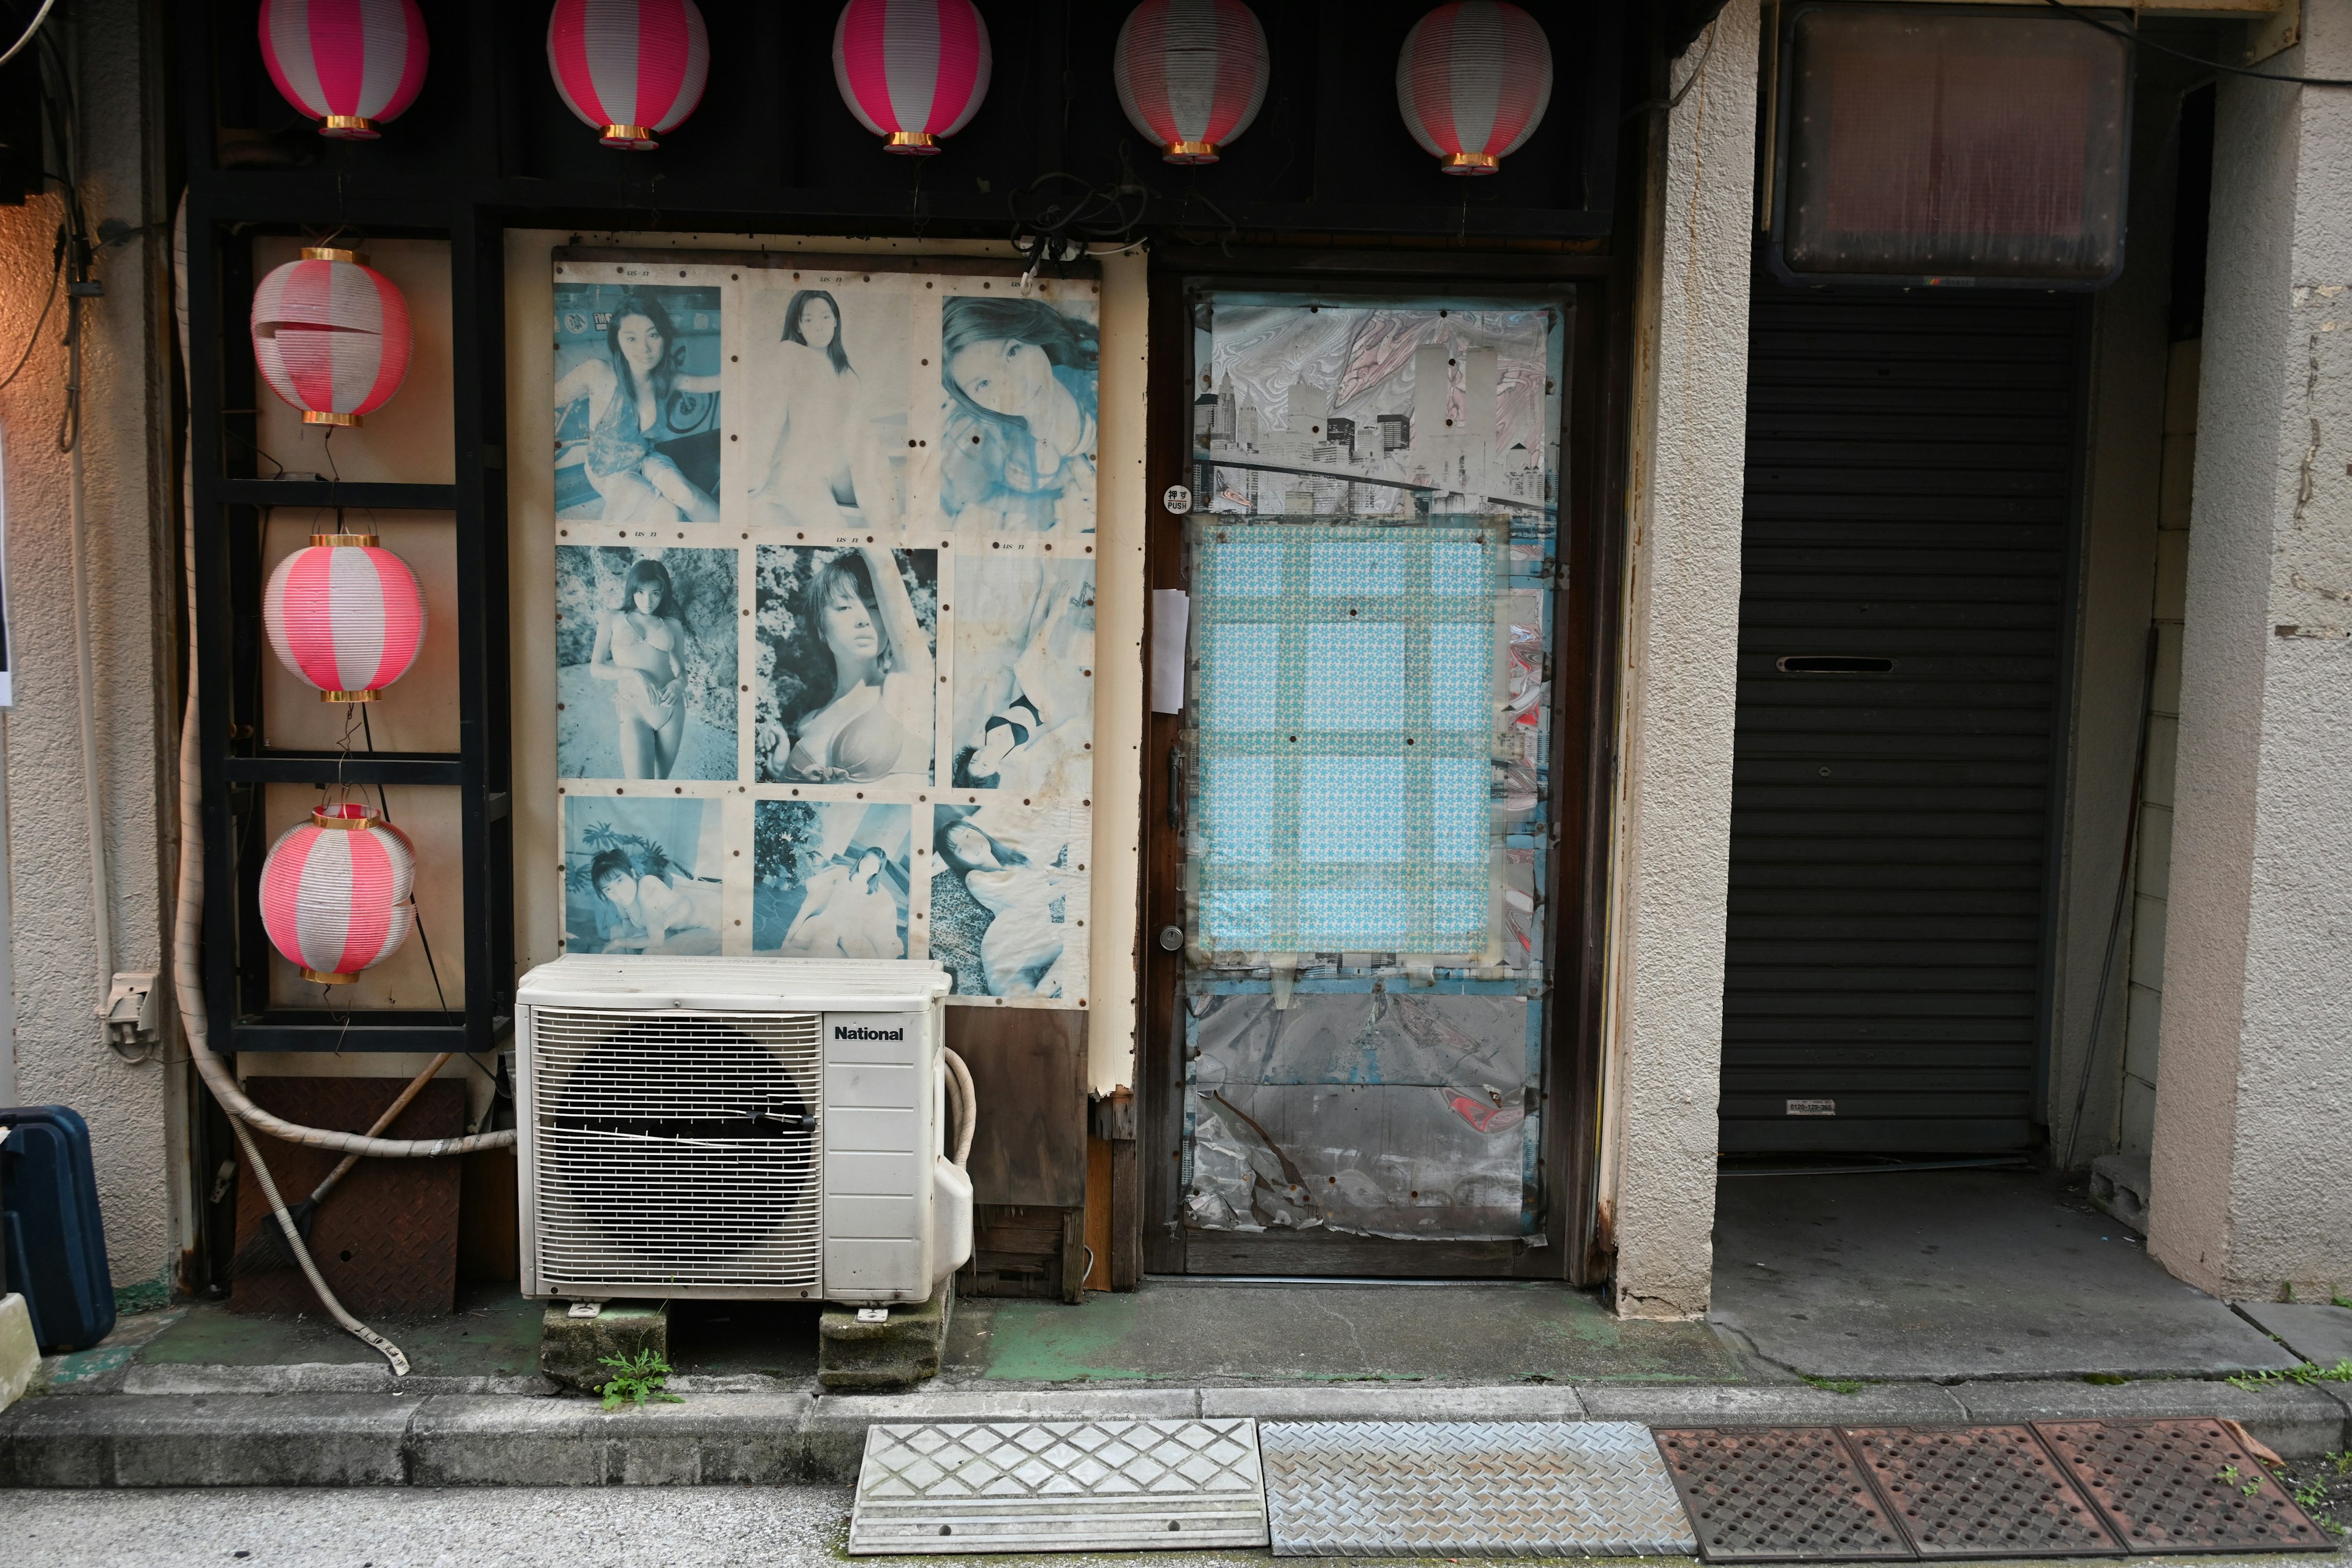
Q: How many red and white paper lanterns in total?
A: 8